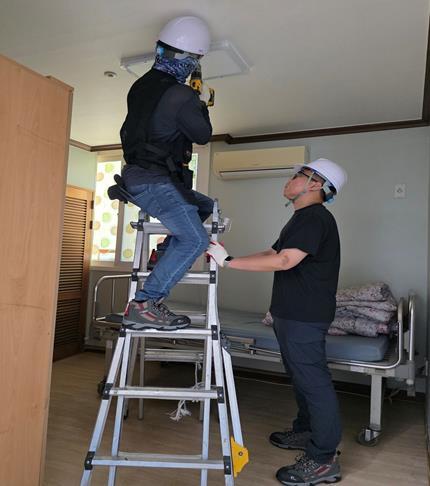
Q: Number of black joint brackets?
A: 10